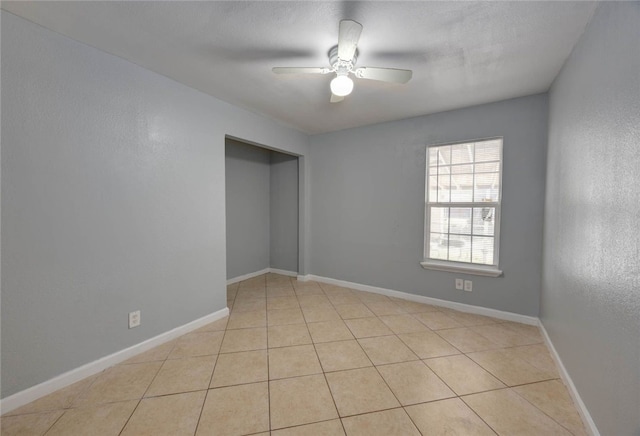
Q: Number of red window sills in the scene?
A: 0